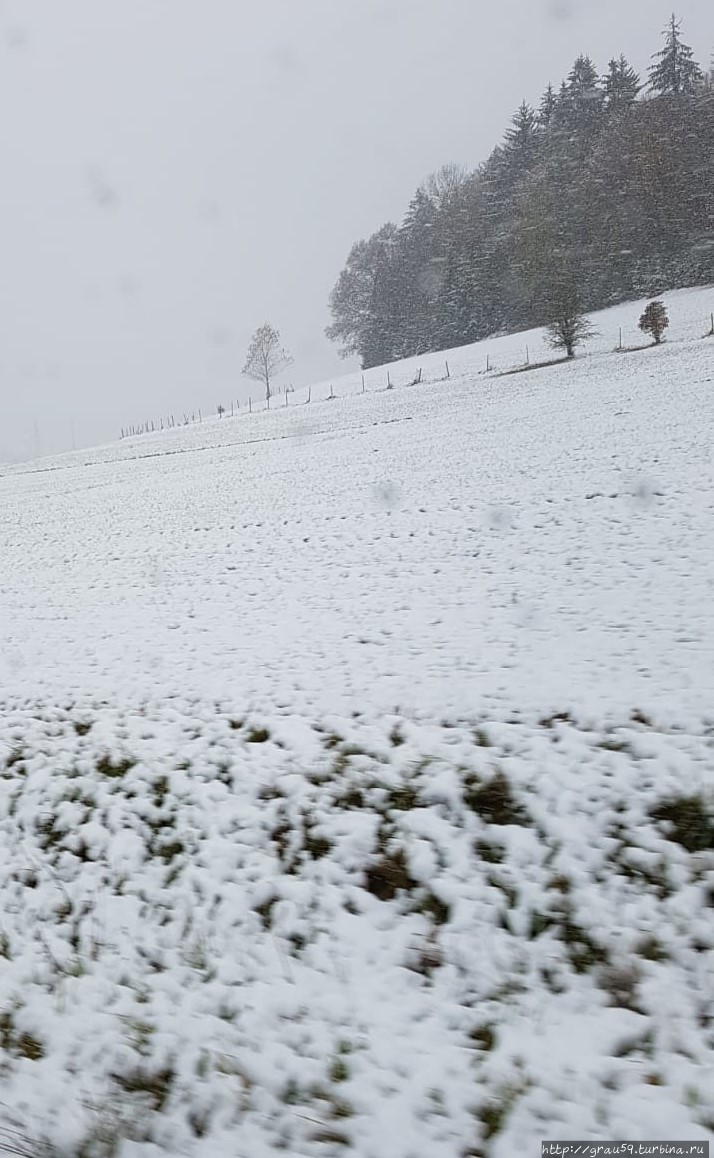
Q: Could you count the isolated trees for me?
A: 3